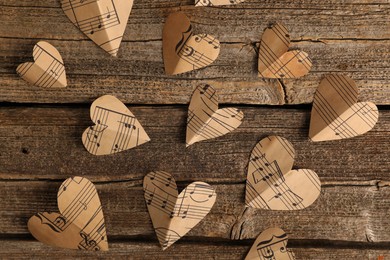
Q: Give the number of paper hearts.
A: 12